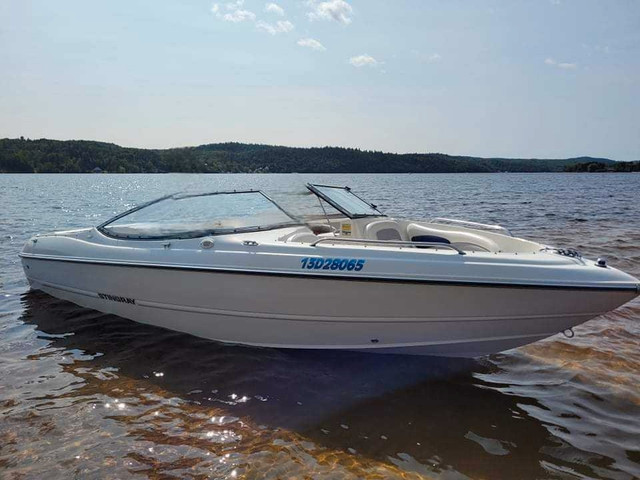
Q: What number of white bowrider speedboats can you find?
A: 1